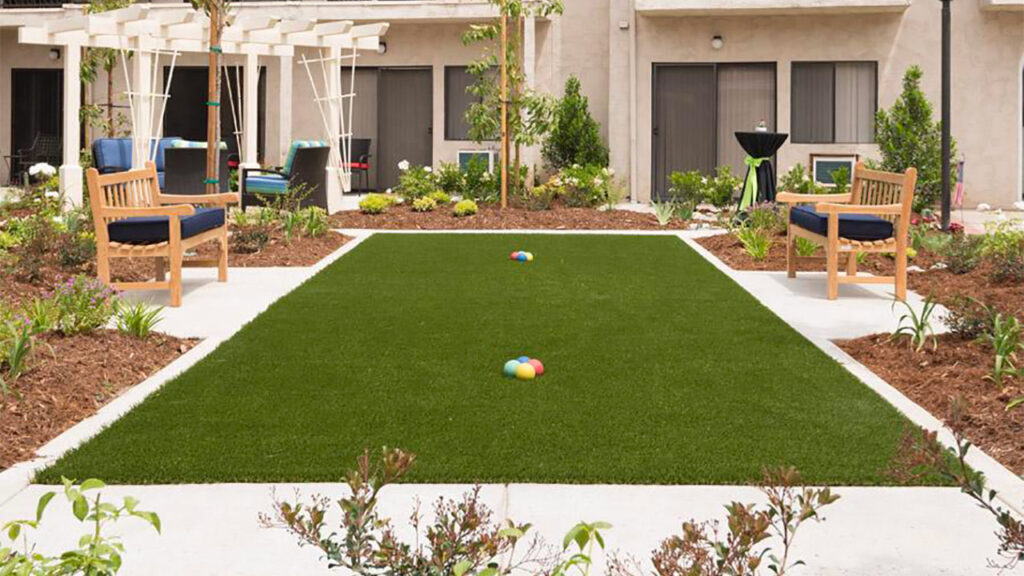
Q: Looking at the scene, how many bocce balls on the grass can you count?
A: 8